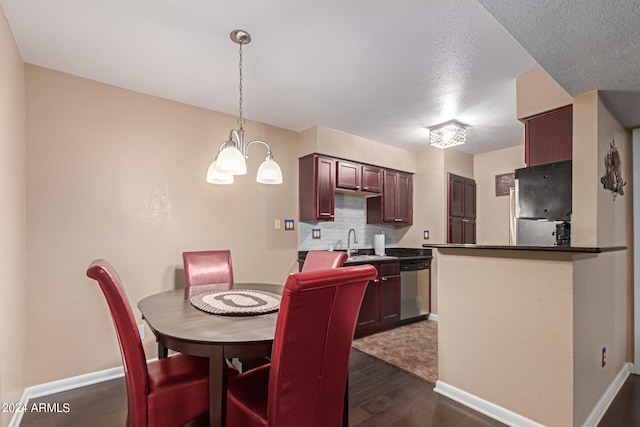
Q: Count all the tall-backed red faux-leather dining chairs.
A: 4